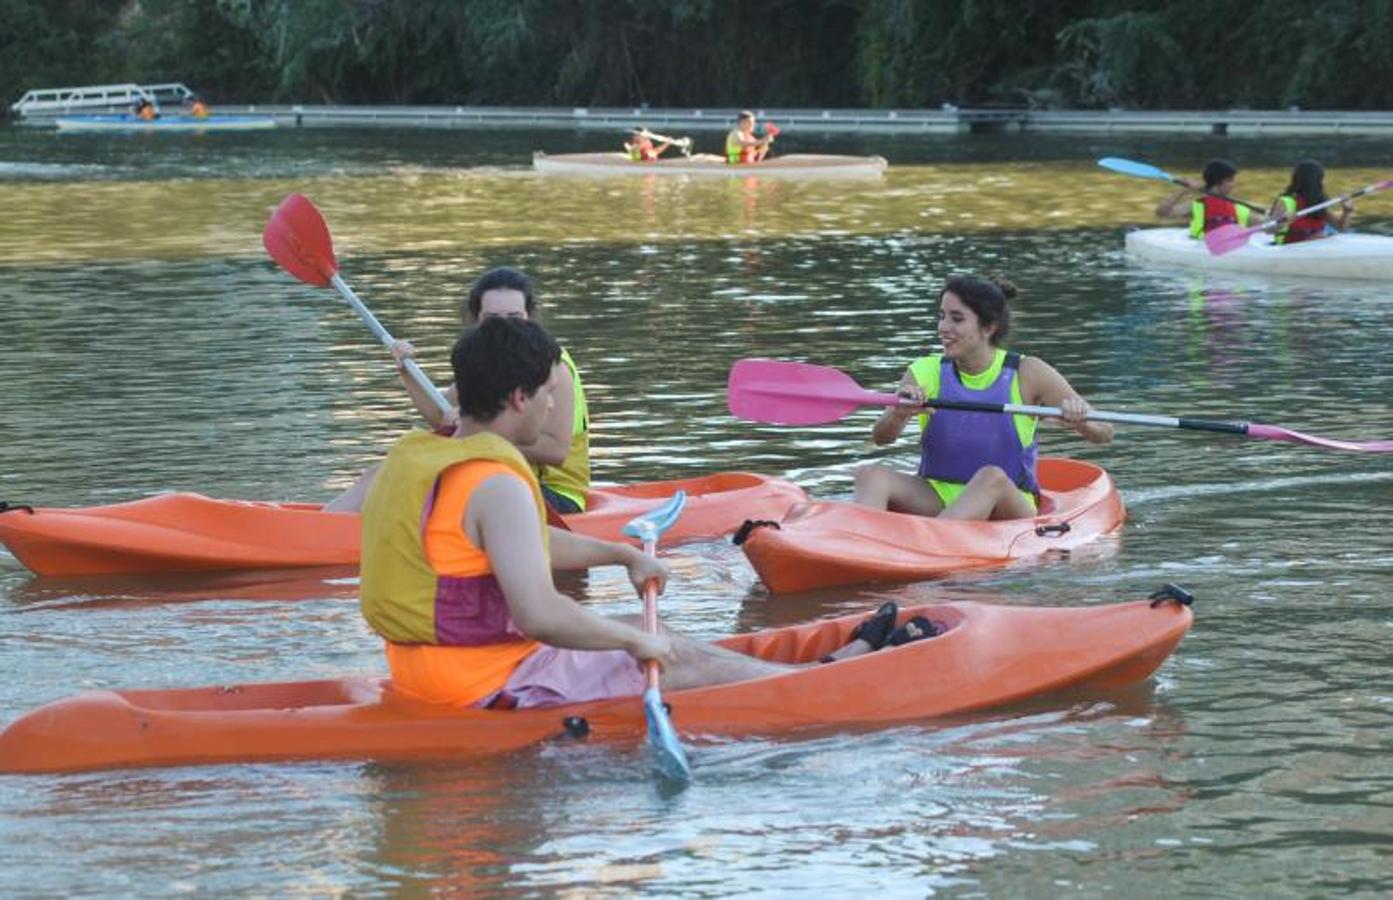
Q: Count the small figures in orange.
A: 2